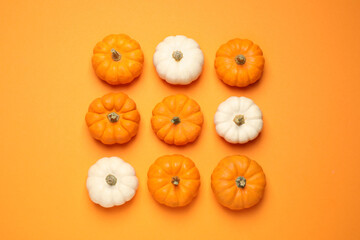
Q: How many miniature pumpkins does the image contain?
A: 9